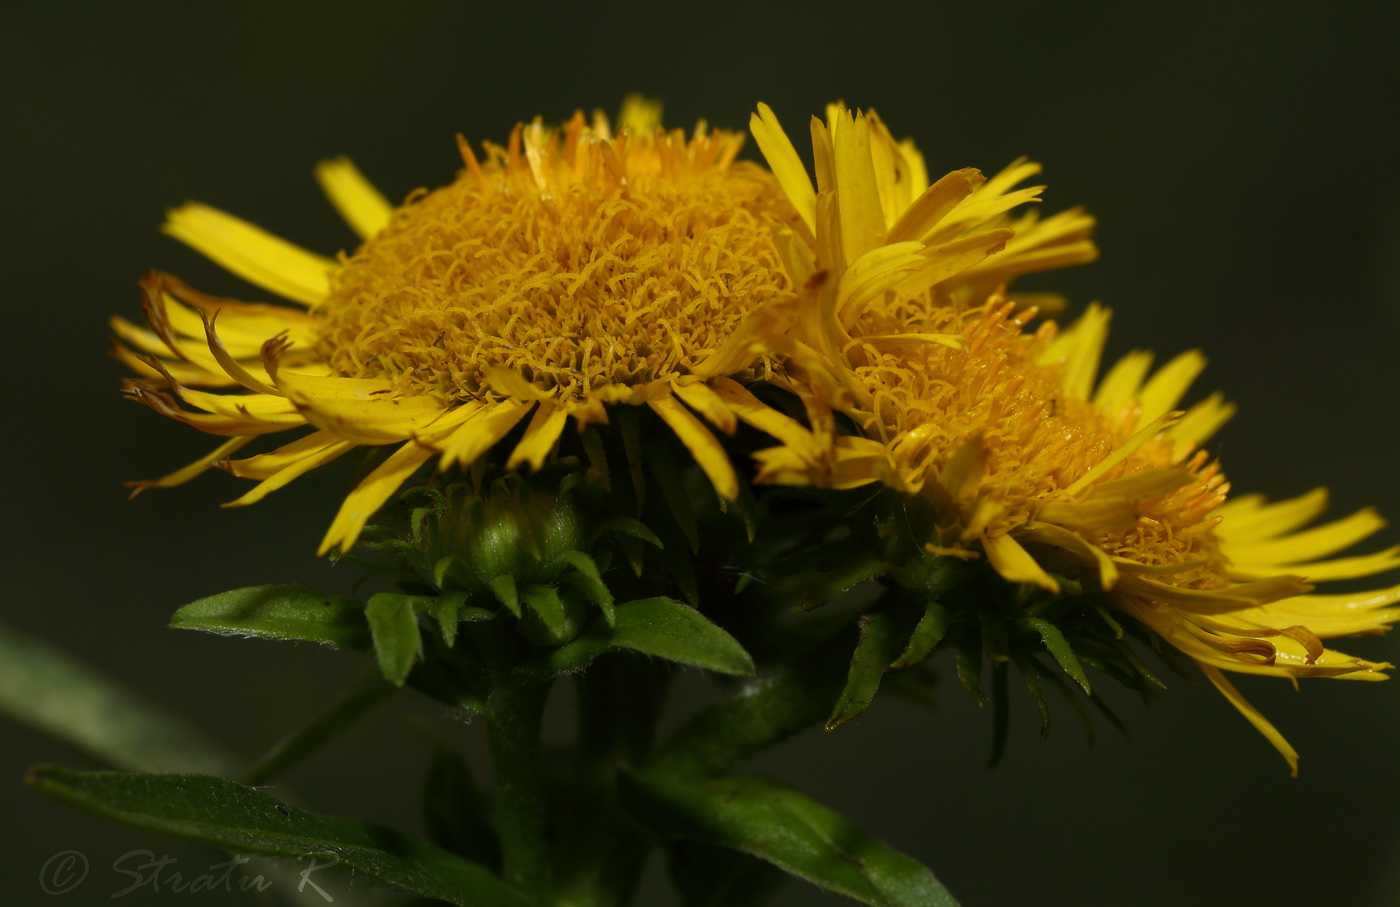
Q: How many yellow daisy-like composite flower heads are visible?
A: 2